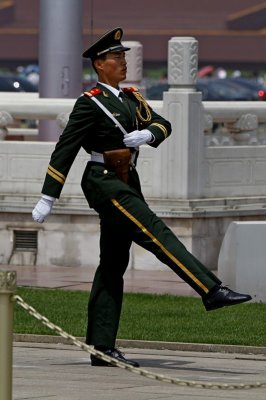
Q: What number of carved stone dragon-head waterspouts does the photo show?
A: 0